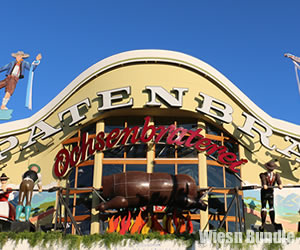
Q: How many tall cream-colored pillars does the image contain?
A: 3